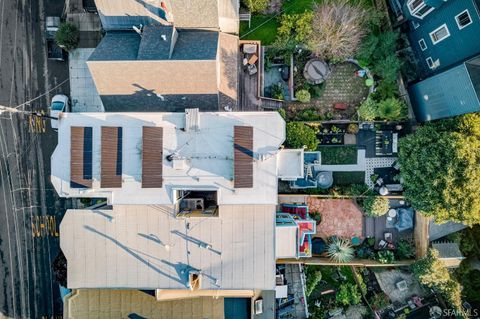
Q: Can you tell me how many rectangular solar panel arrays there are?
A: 4